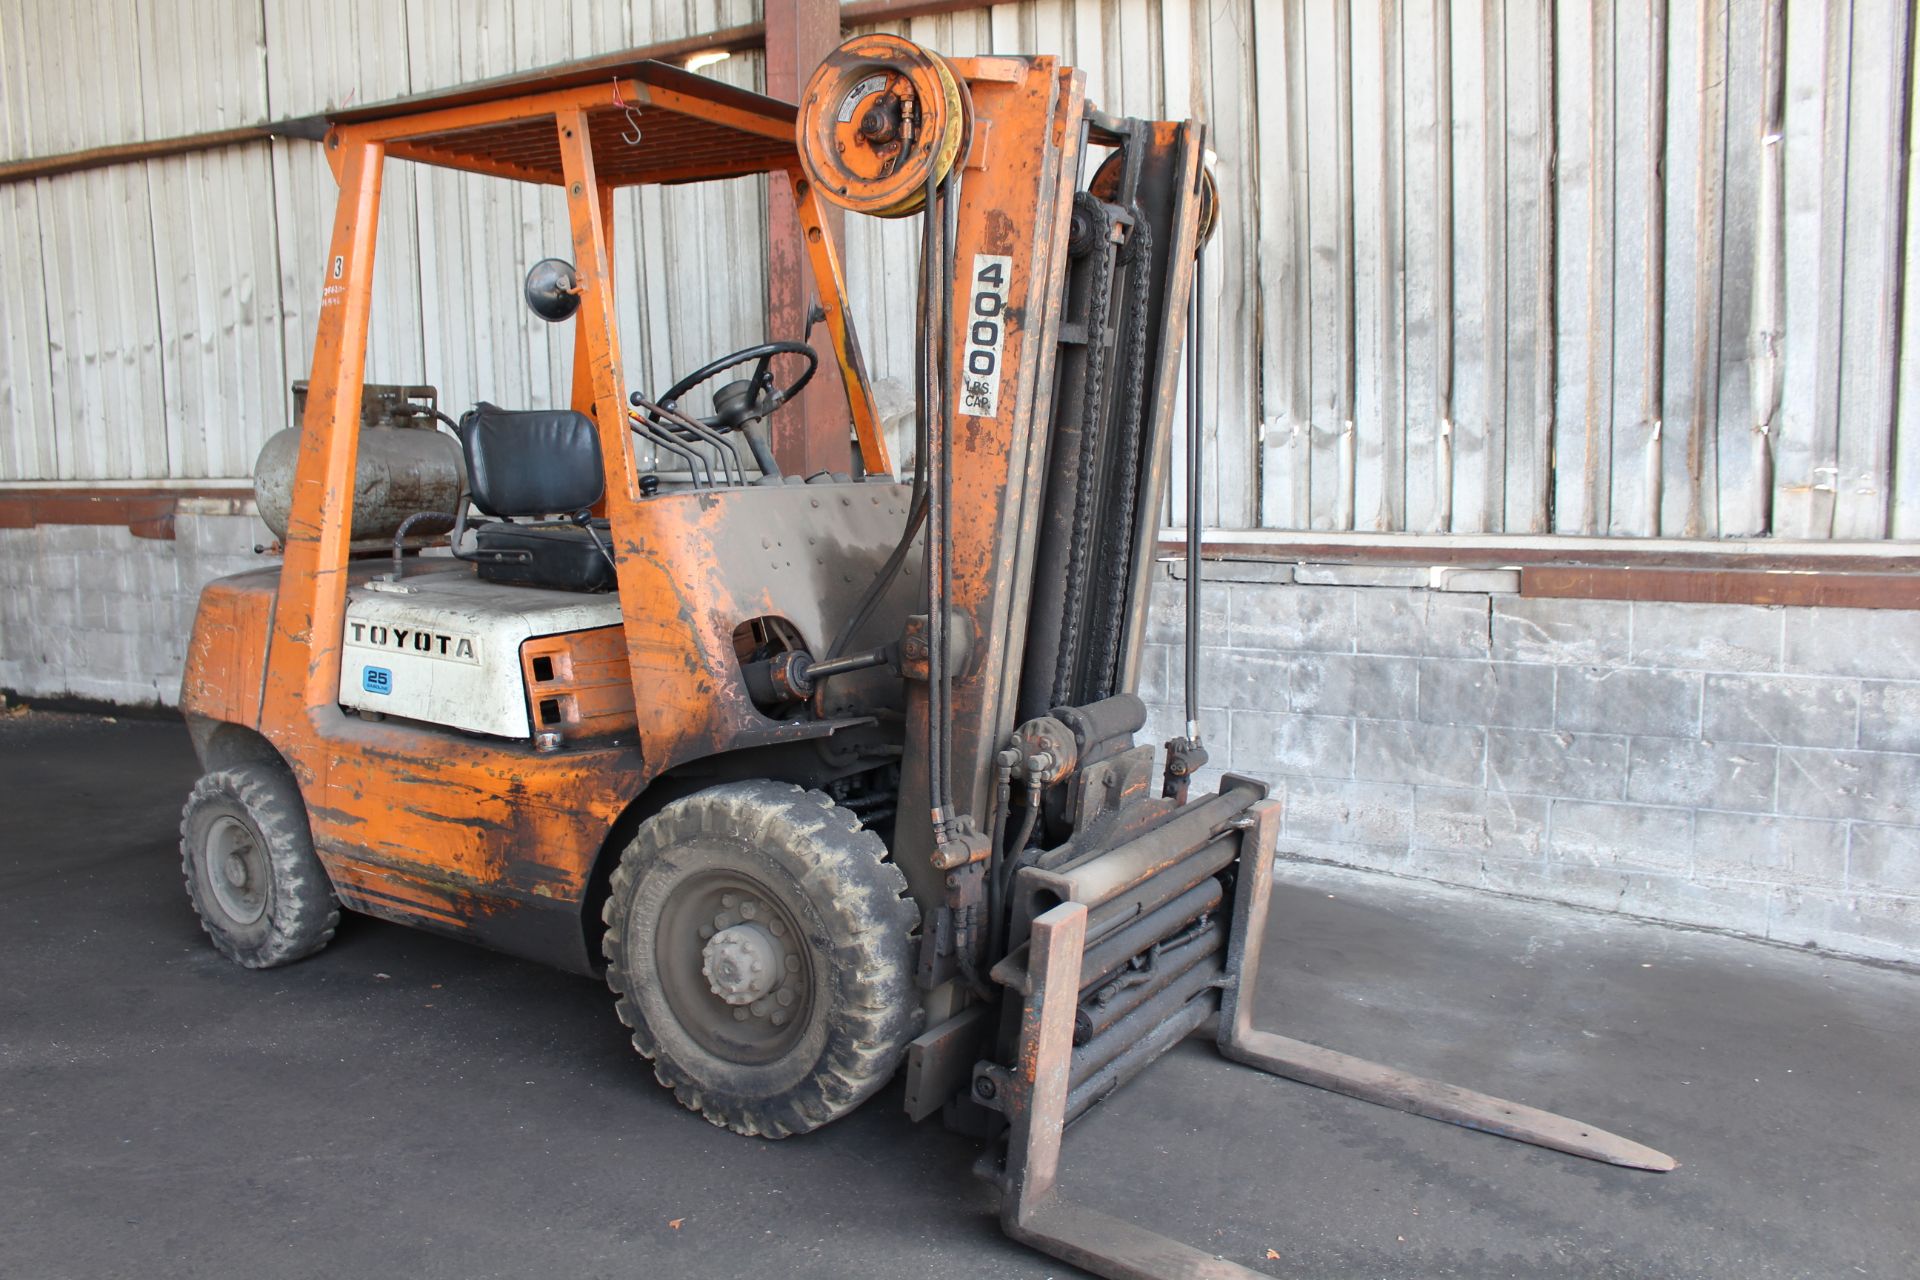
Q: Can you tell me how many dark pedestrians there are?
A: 0